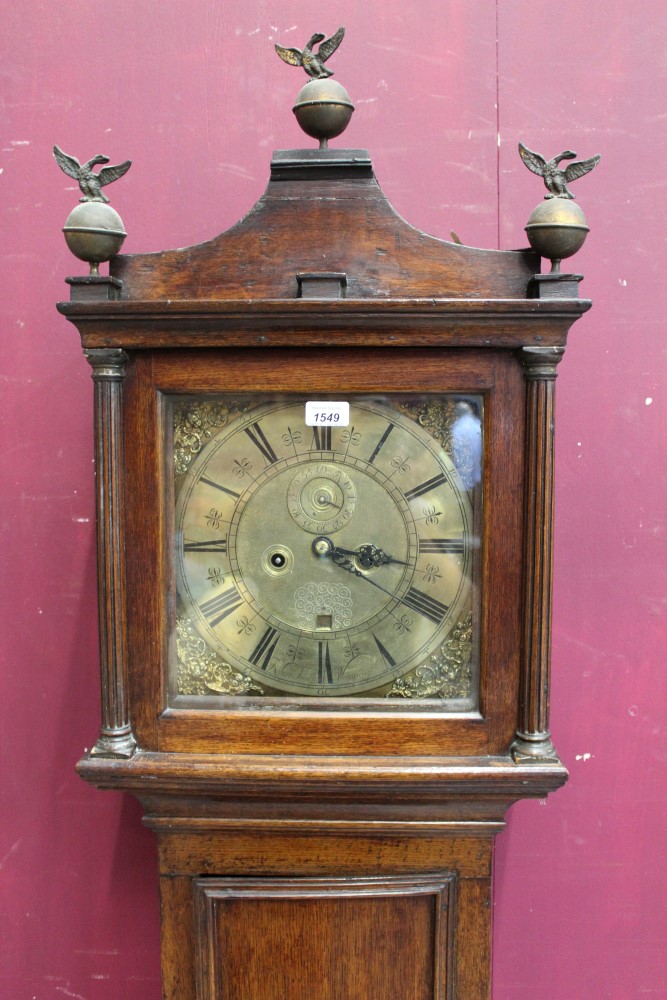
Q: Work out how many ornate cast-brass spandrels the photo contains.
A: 4